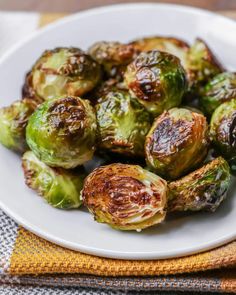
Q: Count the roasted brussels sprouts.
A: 14